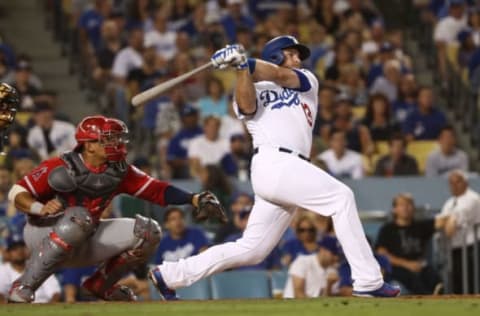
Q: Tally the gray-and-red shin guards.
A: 2